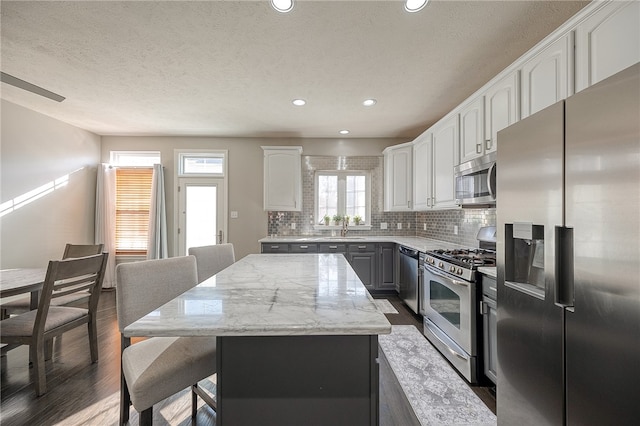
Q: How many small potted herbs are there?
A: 4